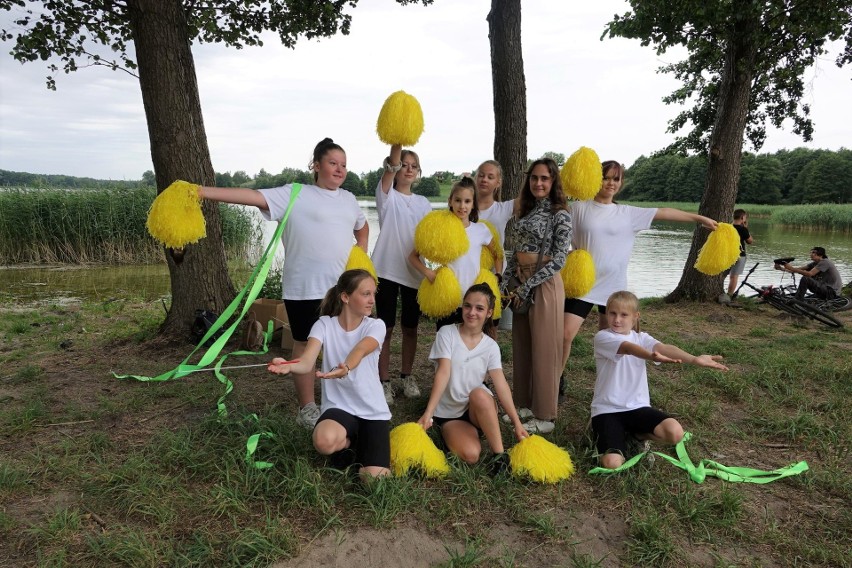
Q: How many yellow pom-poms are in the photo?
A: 12